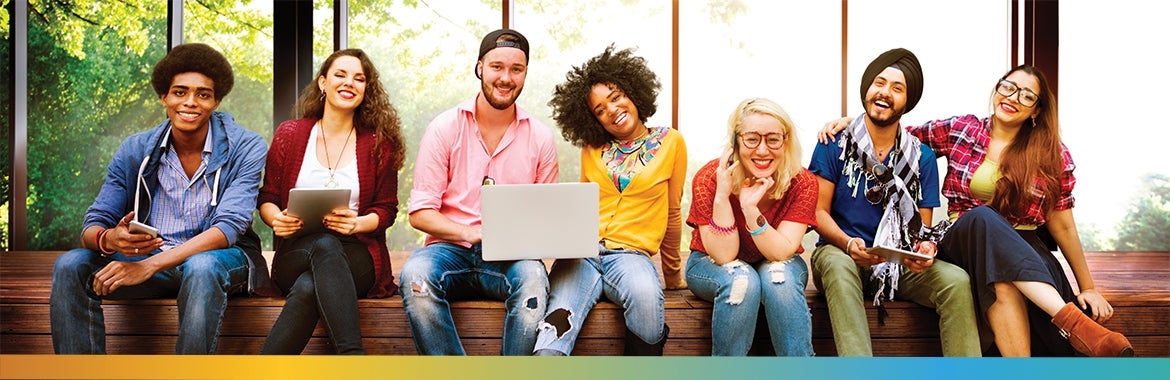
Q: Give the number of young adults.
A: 7